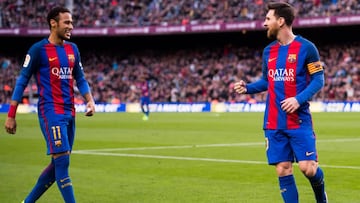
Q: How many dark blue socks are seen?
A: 4